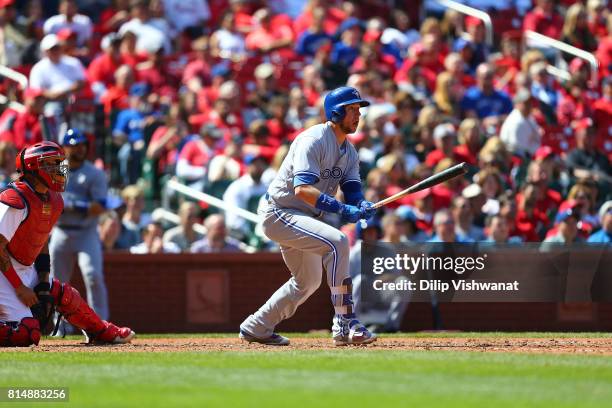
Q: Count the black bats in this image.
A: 1